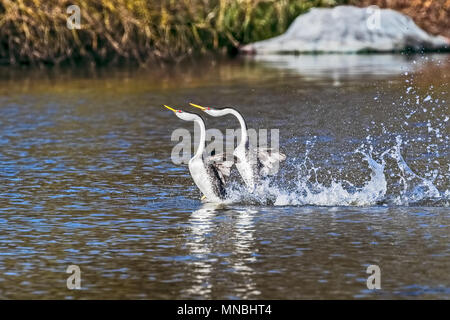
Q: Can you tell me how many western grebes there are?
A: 2